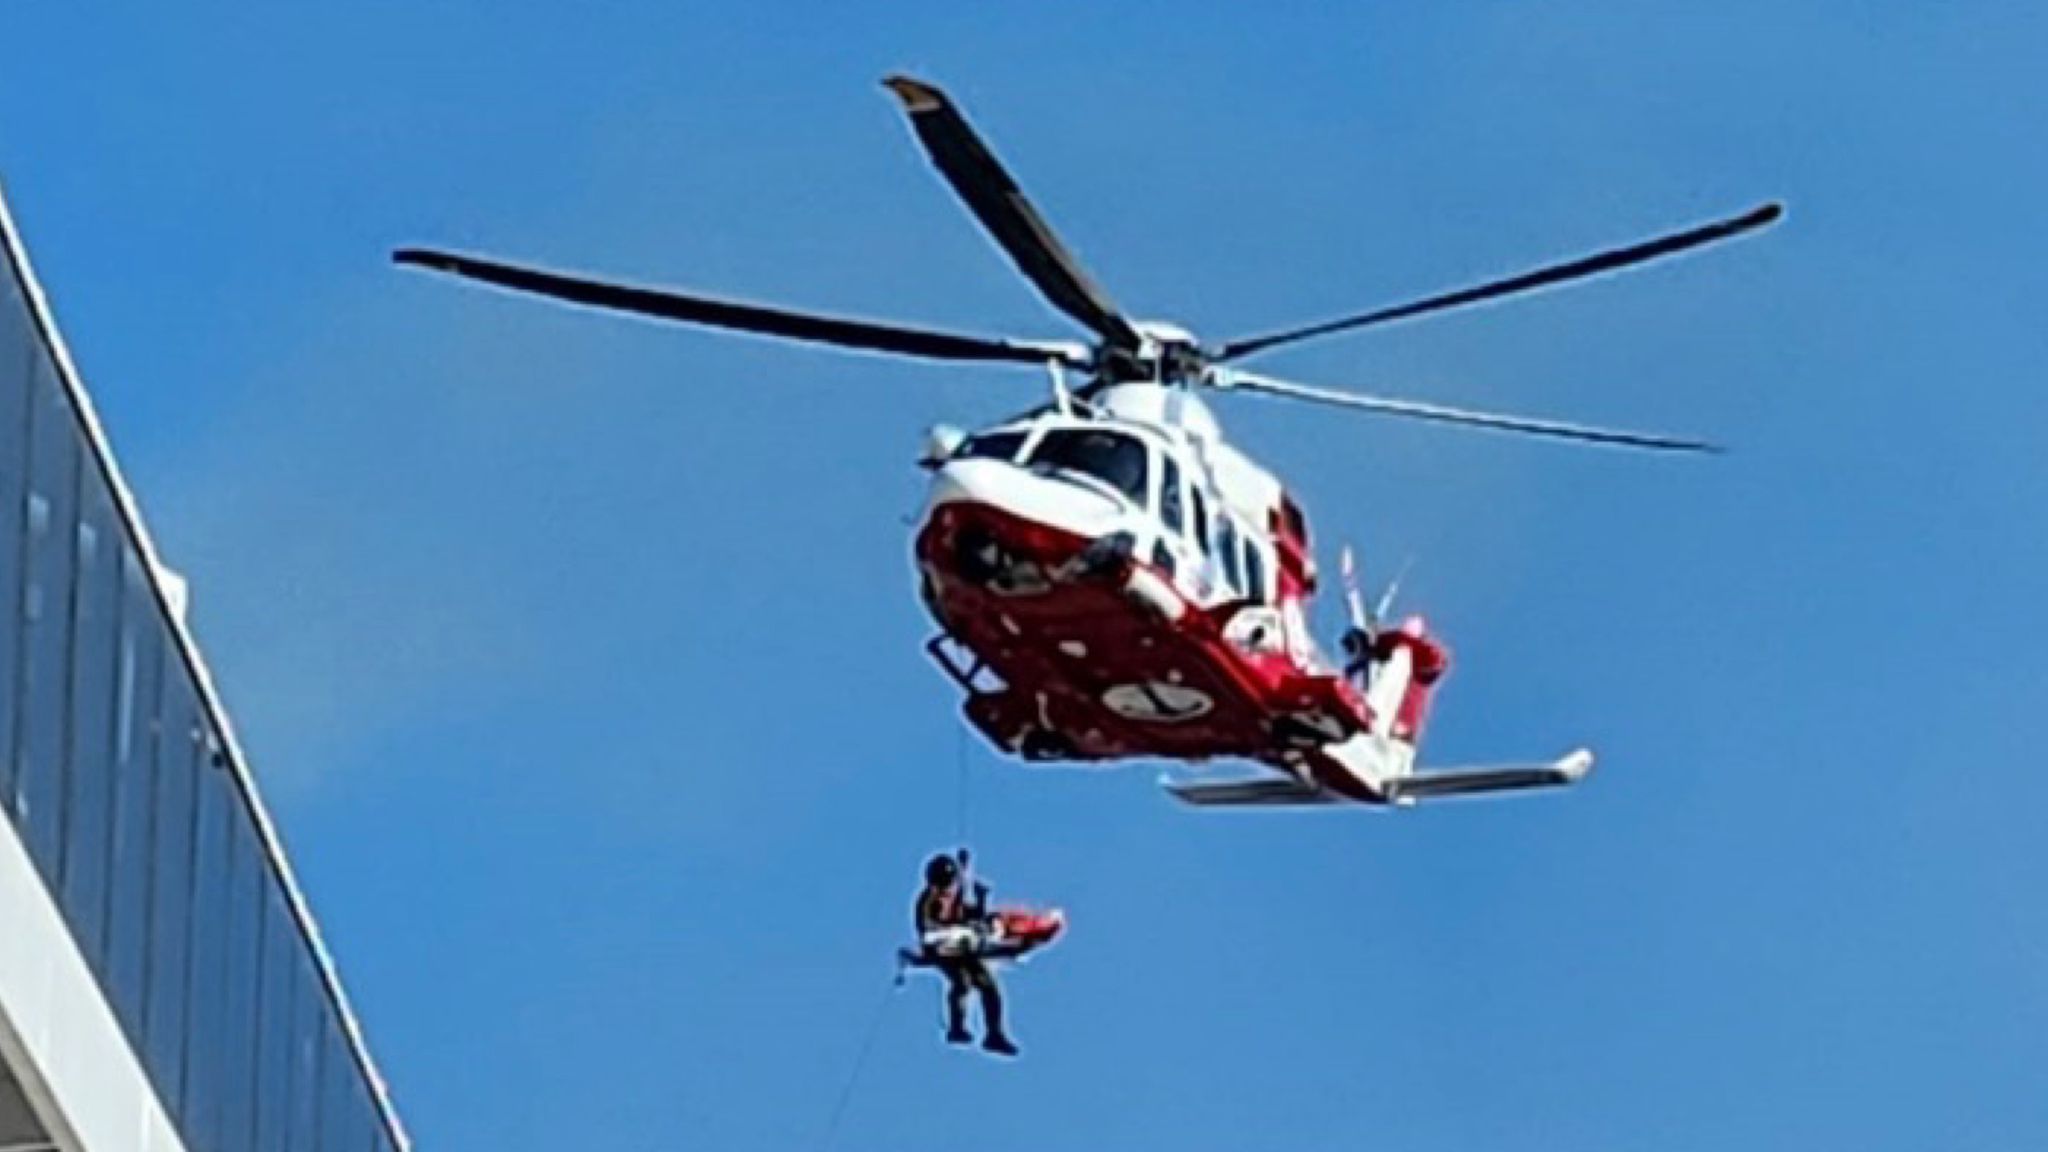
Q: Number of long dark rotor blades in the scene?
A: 4